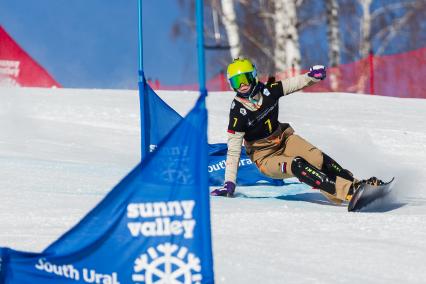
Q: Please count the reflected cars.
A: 0